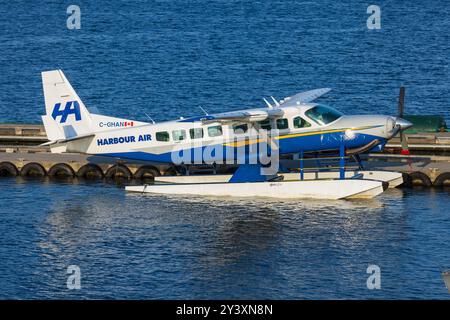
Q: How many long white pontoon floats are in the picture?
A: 2